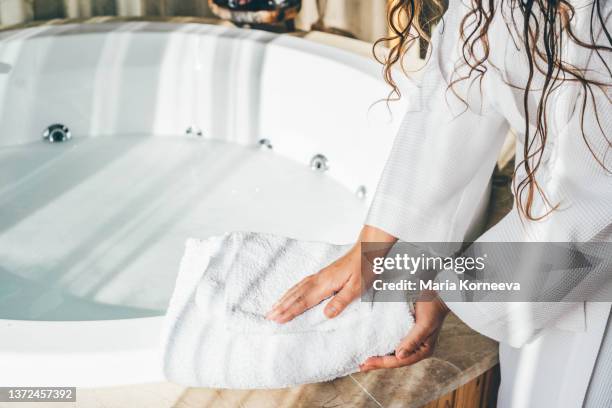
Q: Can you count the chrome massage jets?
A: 5